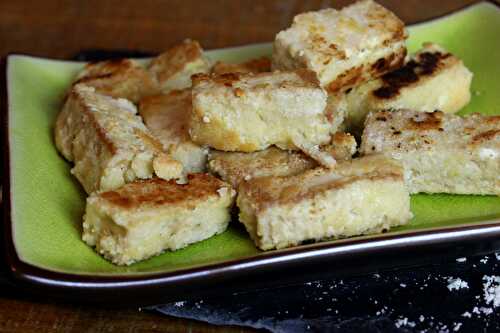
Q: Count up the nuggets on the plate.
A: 12